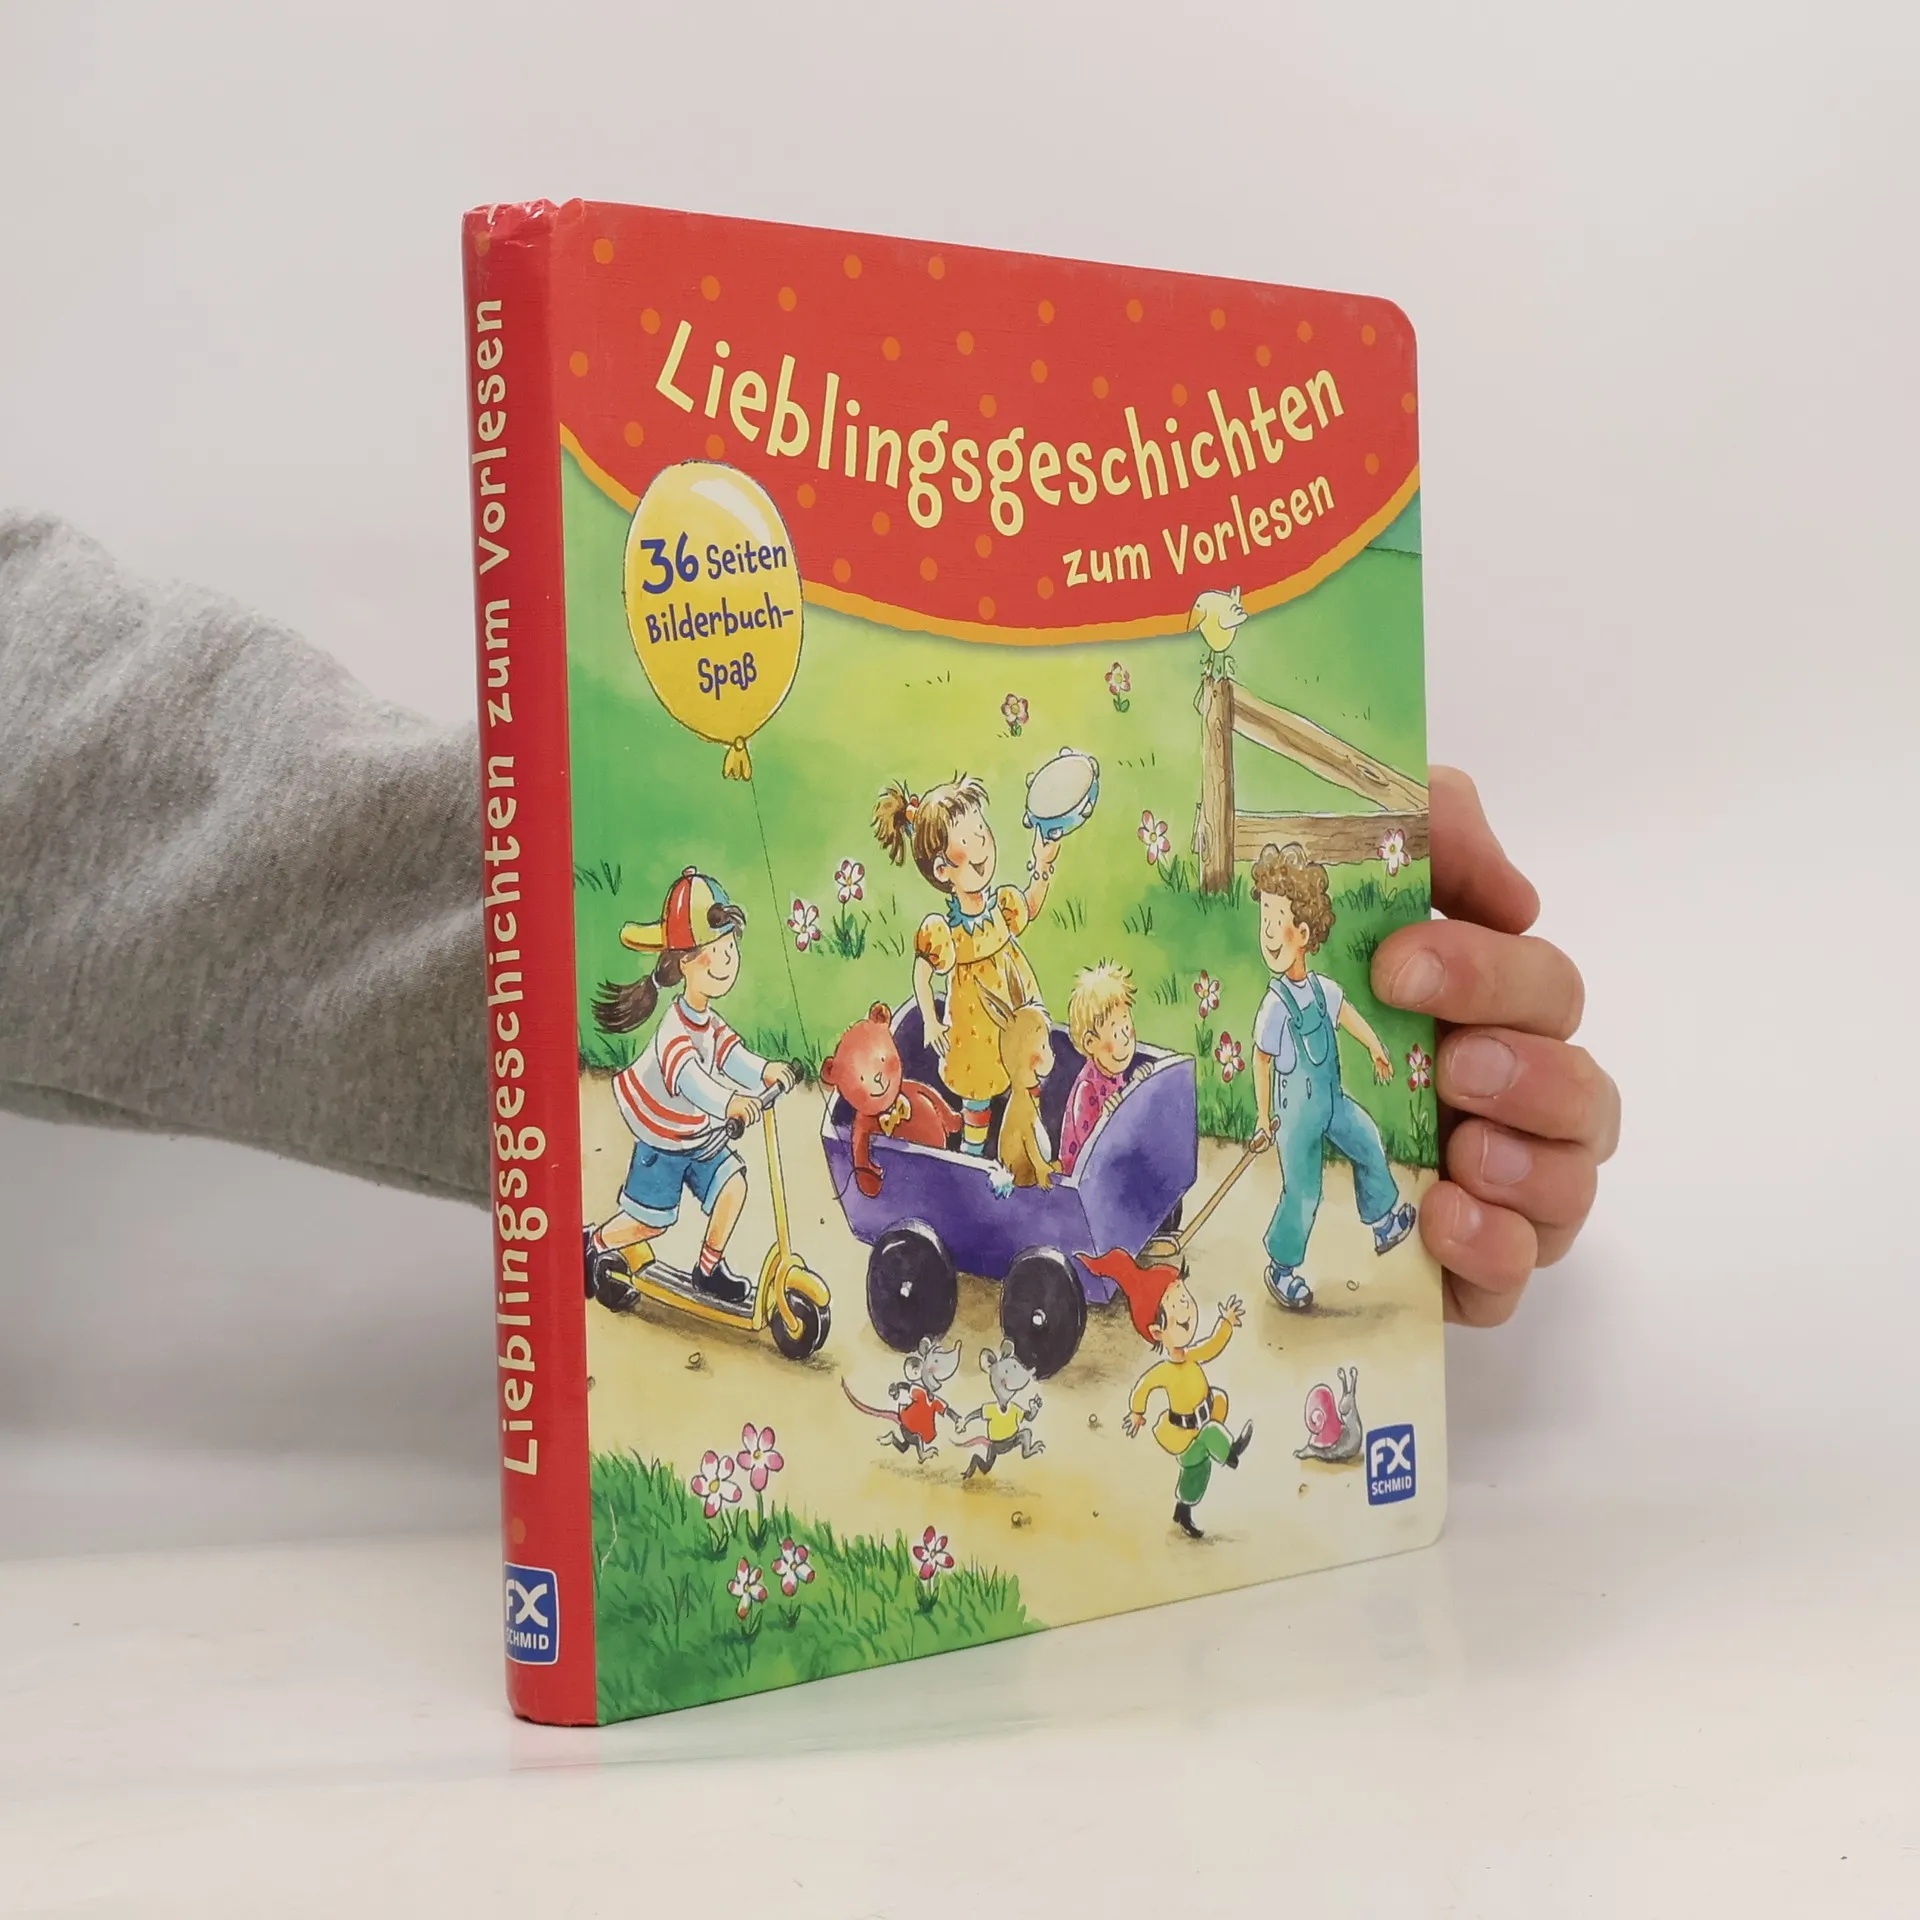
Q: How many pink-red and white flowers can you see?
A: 14